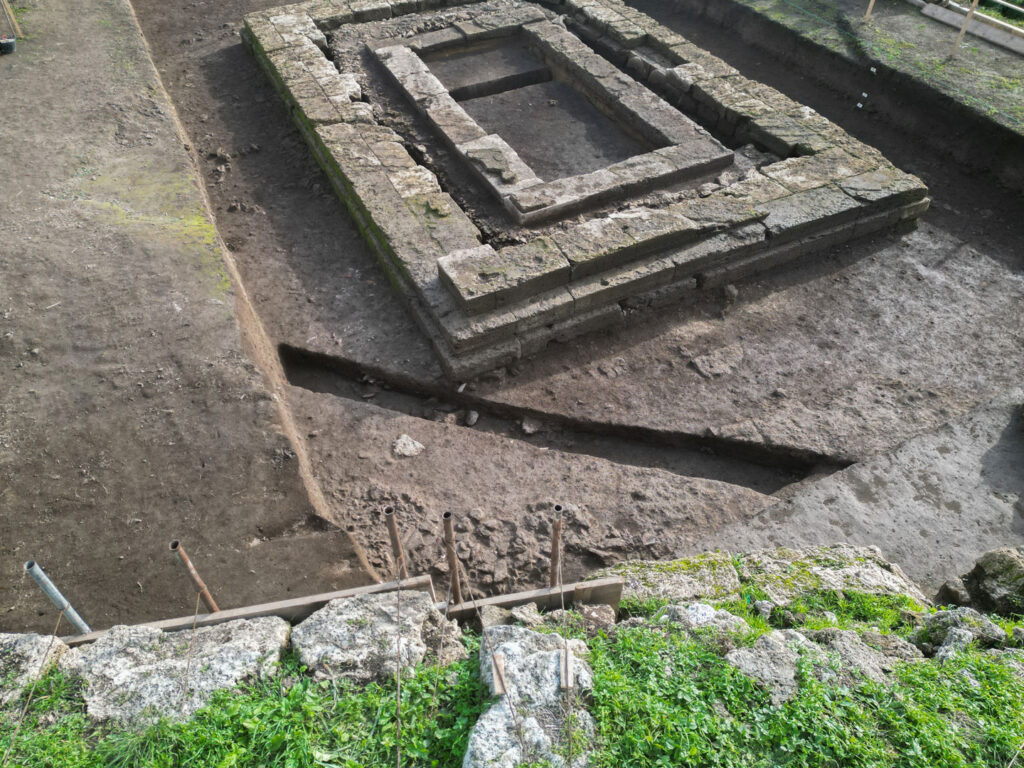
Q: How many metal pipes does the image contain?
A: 5